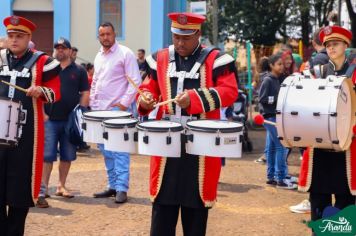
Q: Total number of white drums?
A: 6